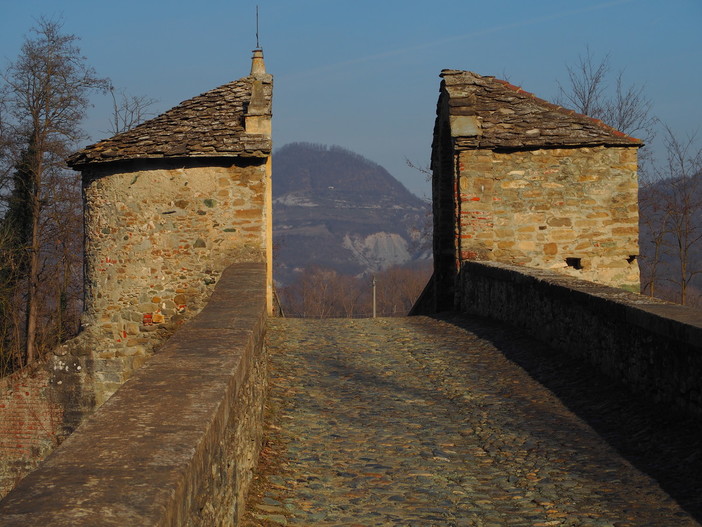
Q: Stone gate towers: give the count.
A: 2